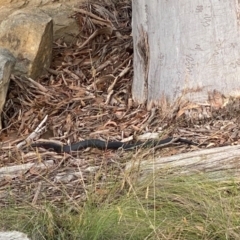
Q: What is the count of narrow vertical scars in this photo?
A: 1